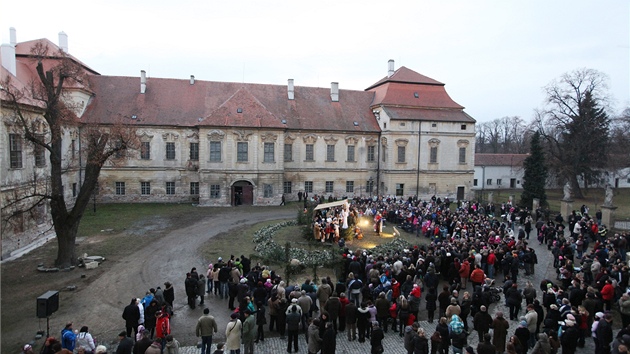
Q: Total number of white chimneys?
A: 8